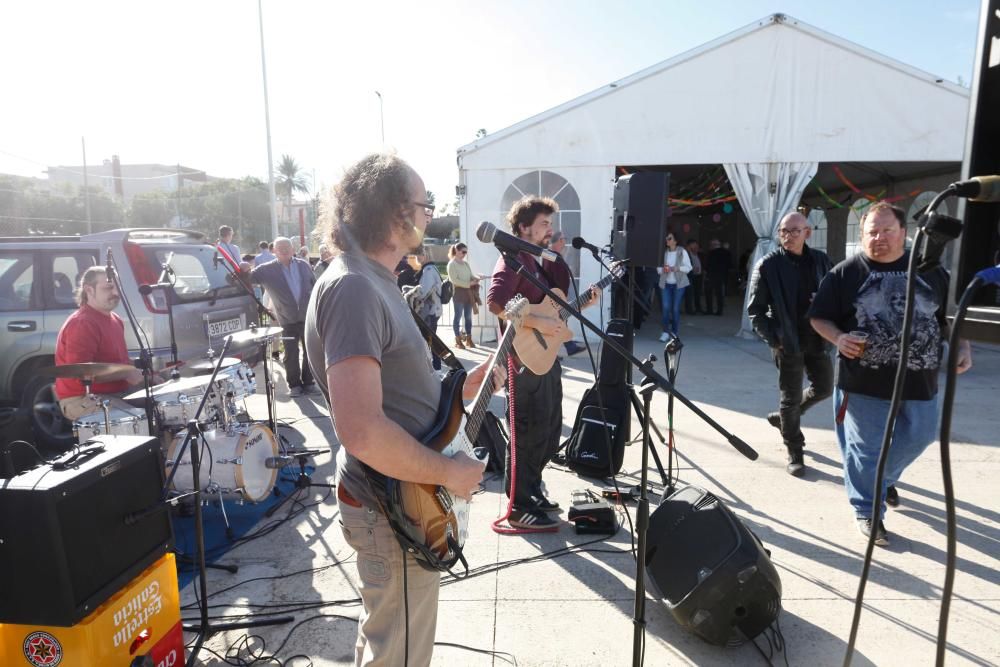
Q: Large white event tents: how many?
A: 1